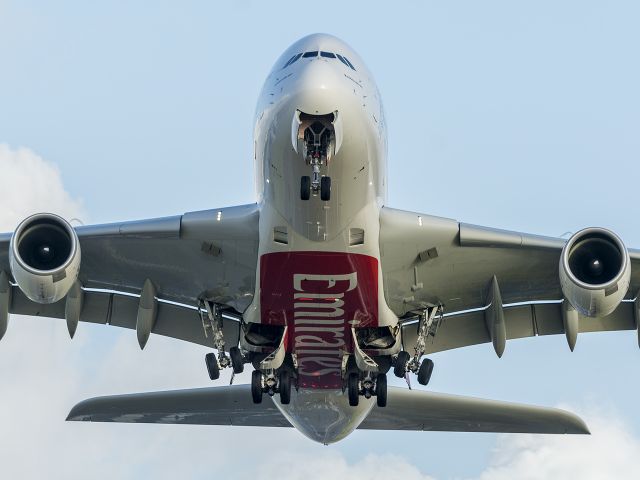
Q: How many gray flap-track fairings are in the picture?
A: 6